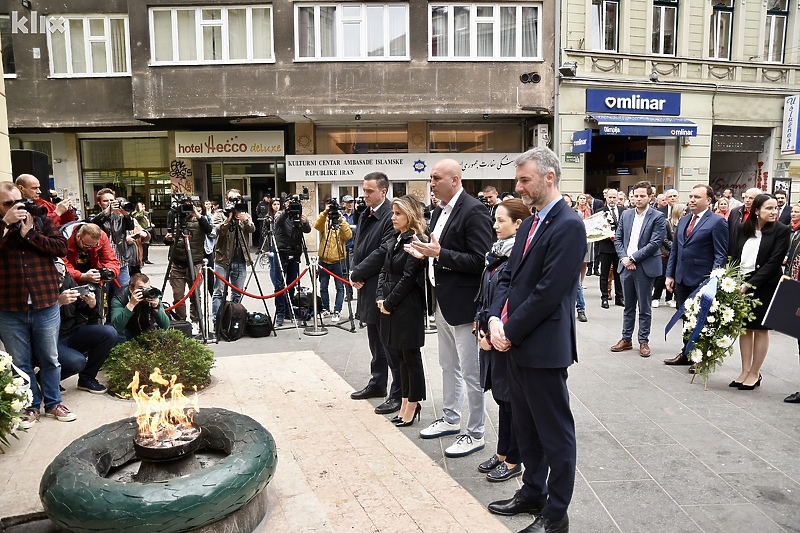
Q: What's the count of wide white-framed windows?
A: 4